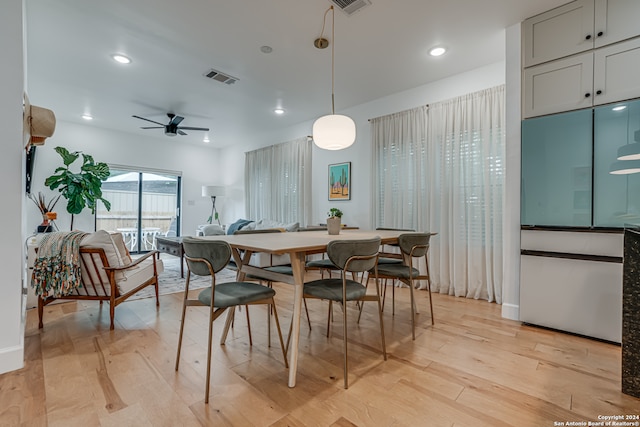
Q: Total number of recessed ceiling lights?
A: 5